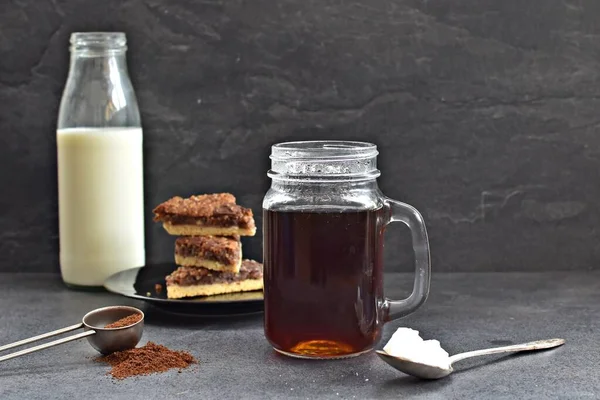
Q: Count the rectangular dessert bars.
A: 3